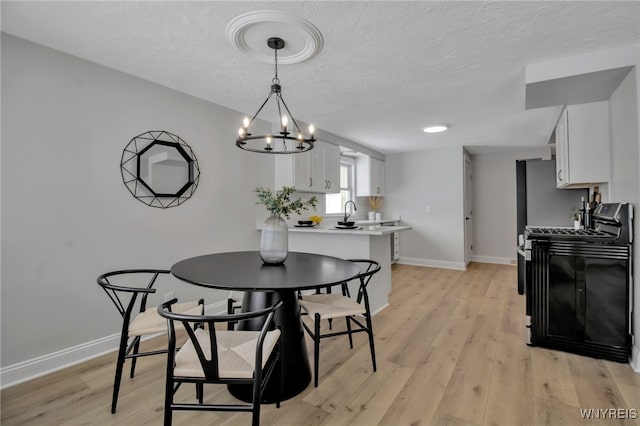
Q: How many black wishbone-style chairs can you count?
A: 4